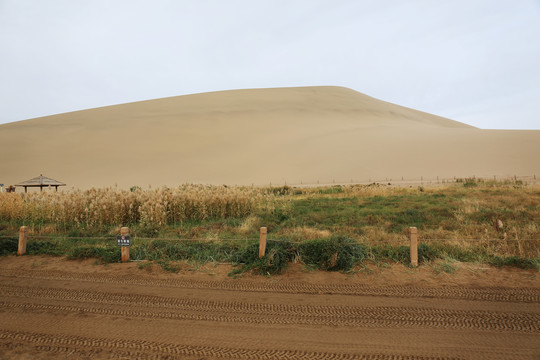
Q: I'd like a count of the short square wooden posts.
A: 4